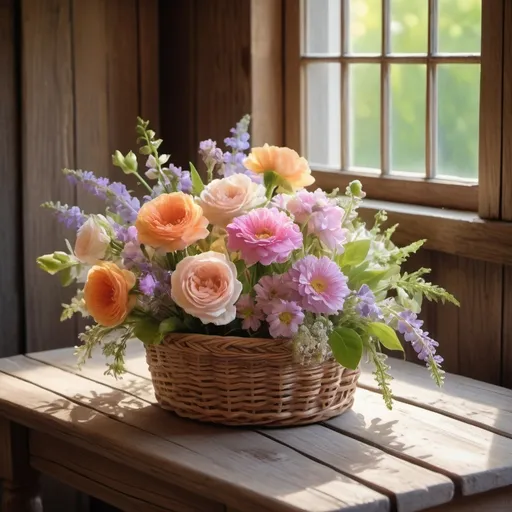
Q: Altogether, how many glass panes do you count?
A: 8